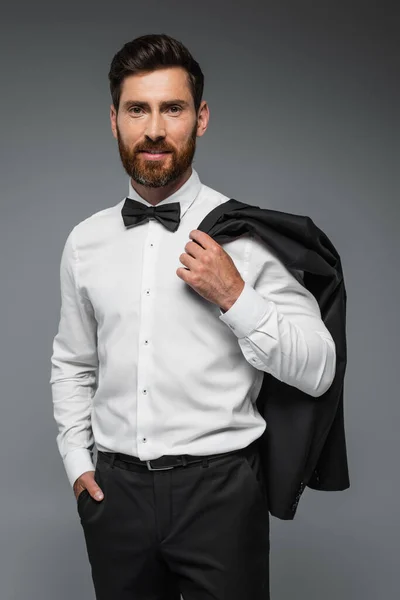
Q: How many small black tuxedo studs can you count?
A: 5